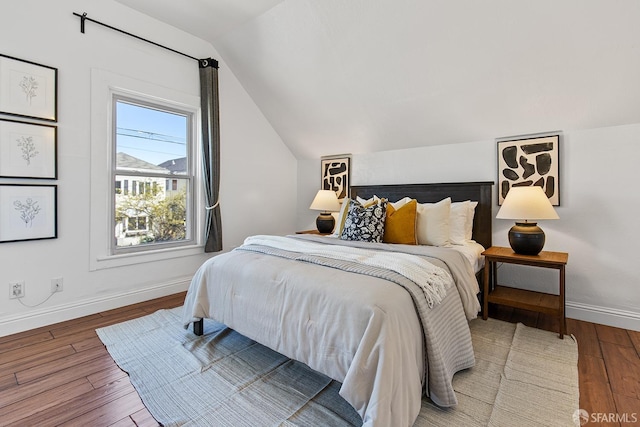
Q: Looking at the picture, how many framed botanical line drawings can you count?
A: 3